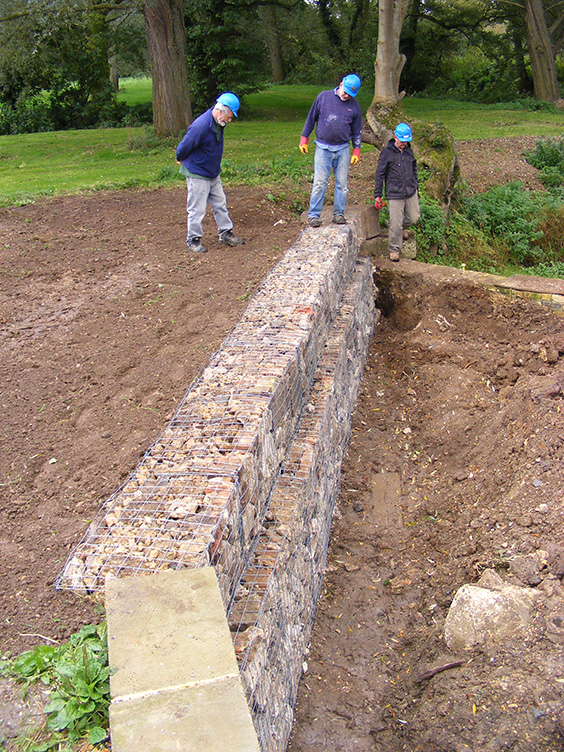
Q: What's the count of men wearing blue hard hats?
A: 3